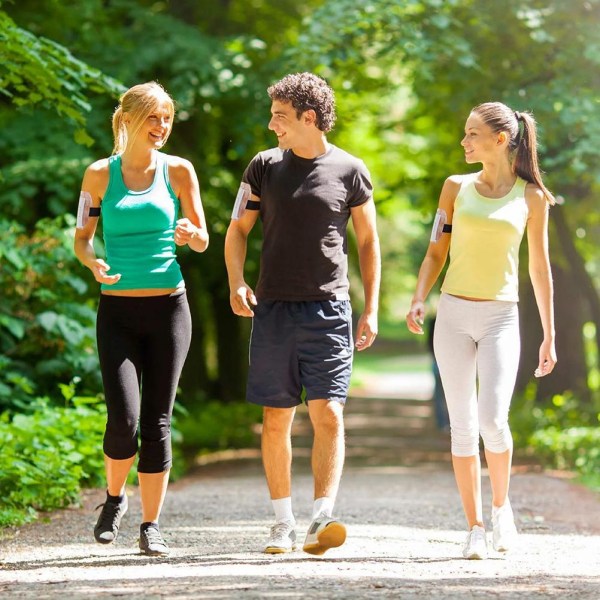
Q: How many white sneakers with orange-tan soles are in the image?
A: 2